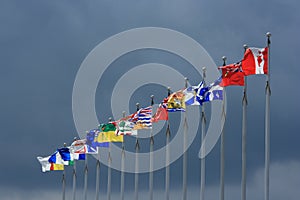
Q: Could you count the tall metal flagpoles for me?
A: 14